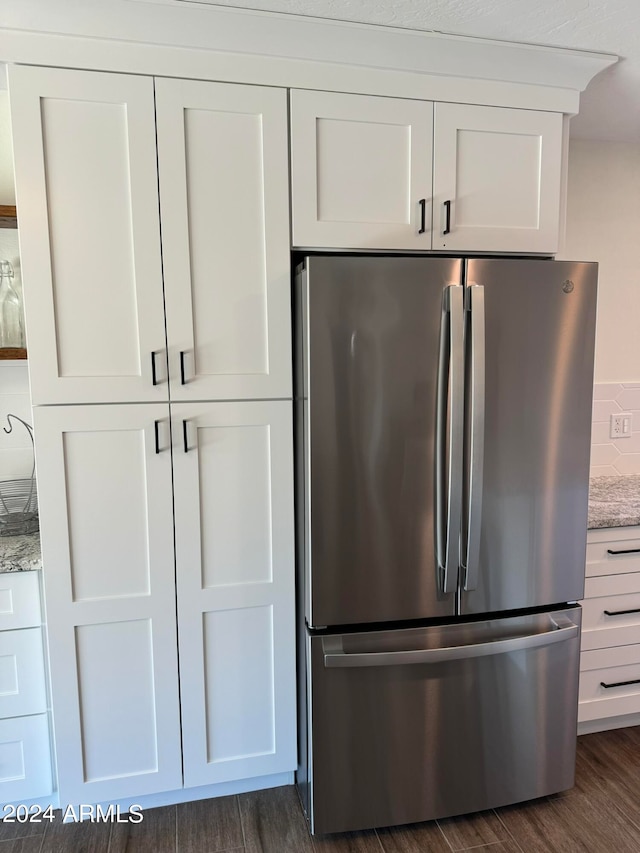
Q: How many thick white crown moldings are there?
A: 1